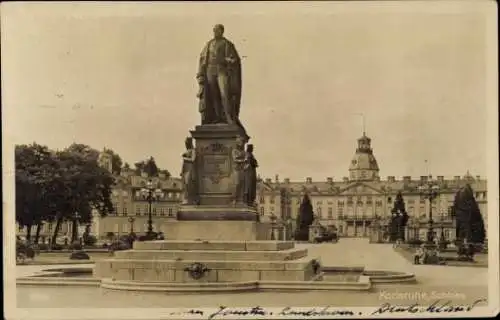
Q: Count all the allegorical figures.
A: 3